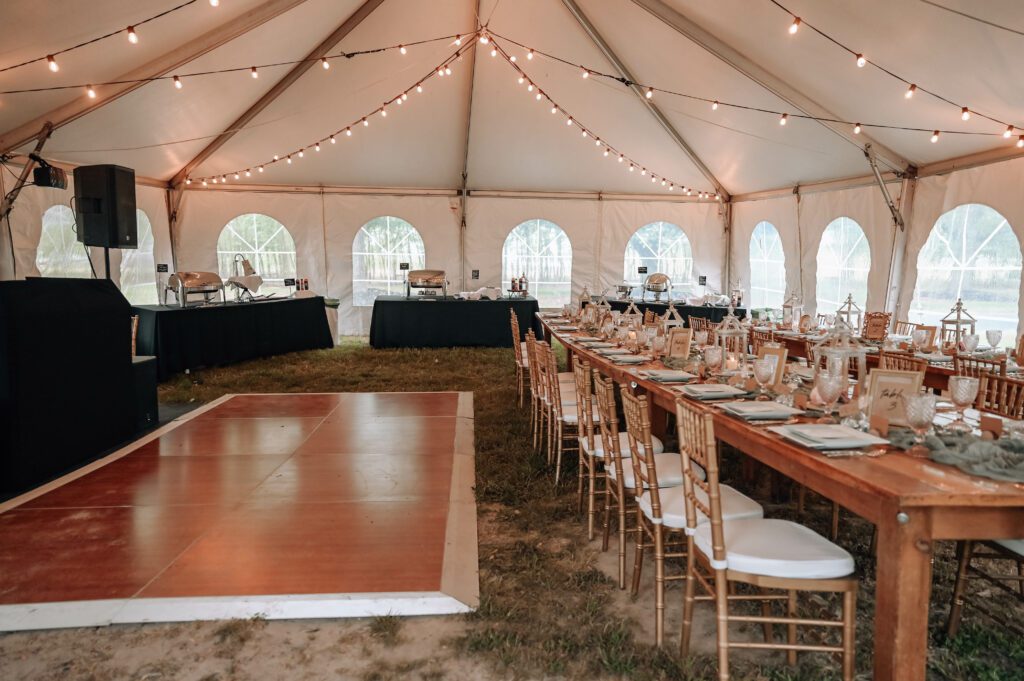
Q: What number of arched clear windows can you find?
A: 9